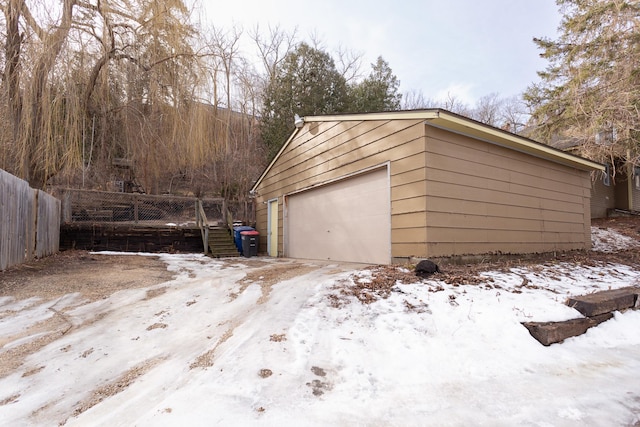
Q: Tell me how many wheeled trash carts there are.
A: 2